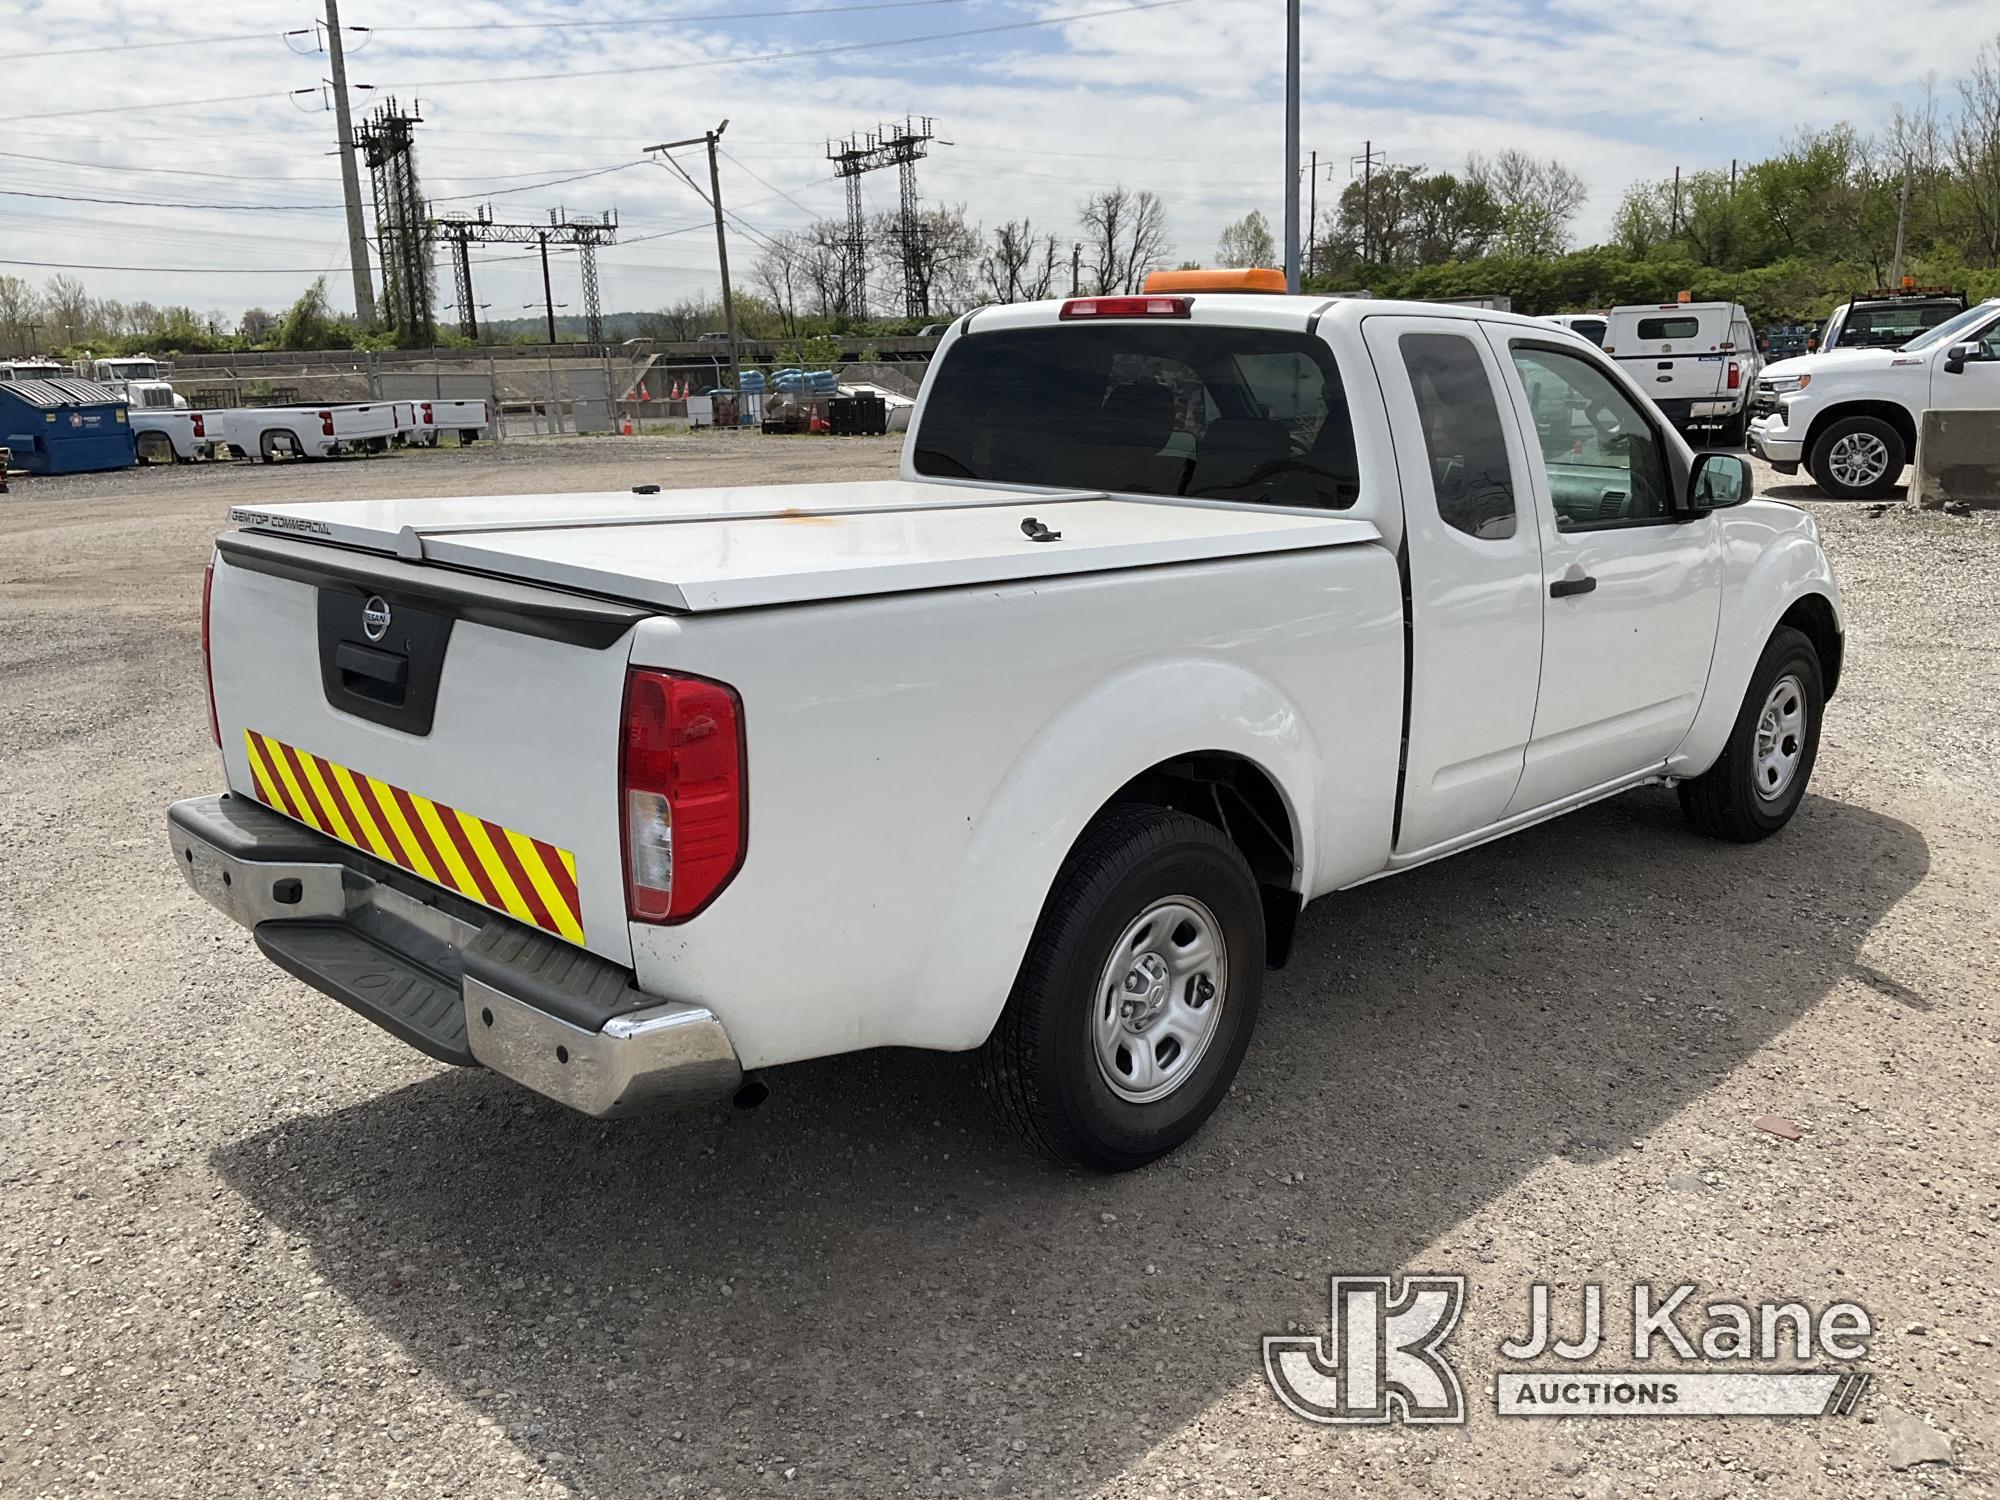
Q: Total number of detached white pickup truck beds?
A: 4